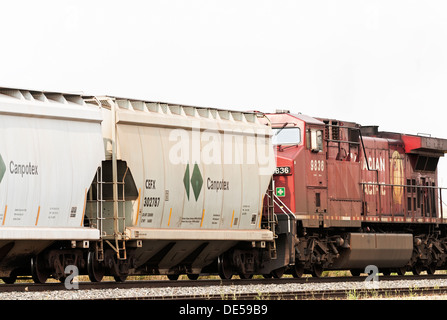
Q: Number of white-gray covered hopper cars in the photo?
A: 2